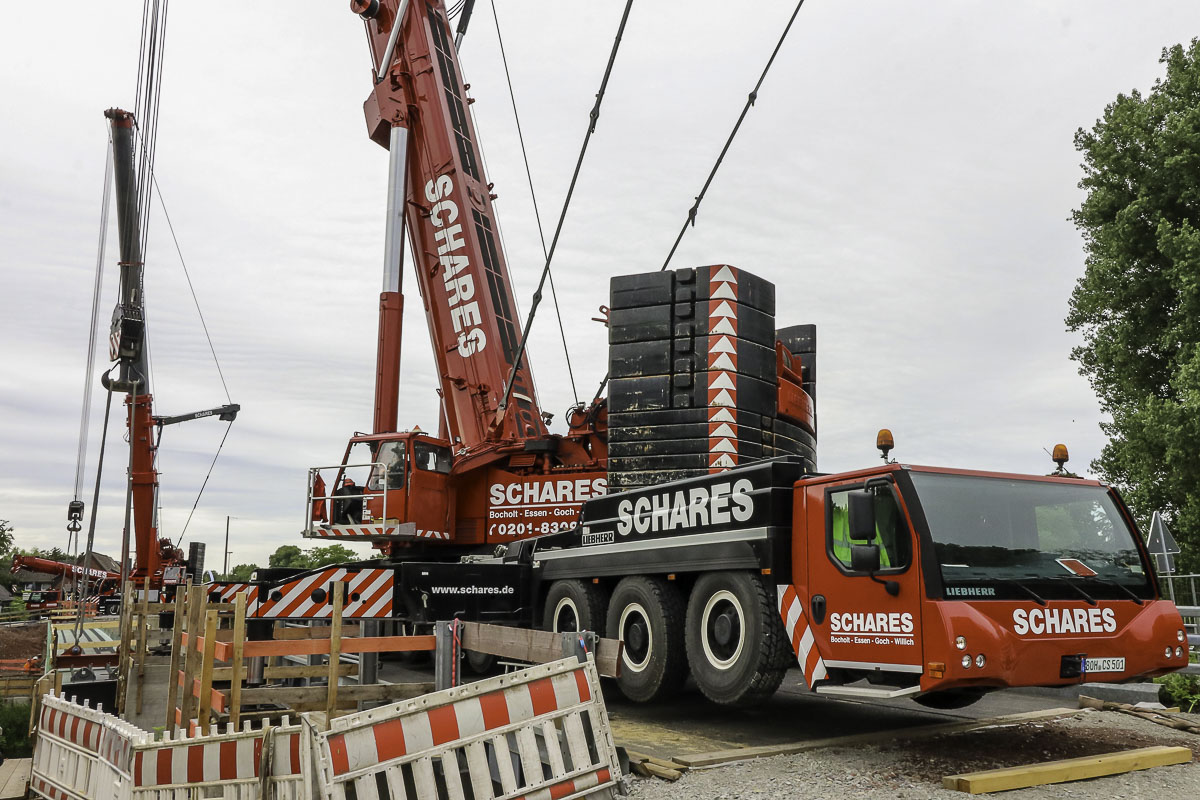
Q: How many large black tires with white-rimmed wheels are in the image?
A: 3